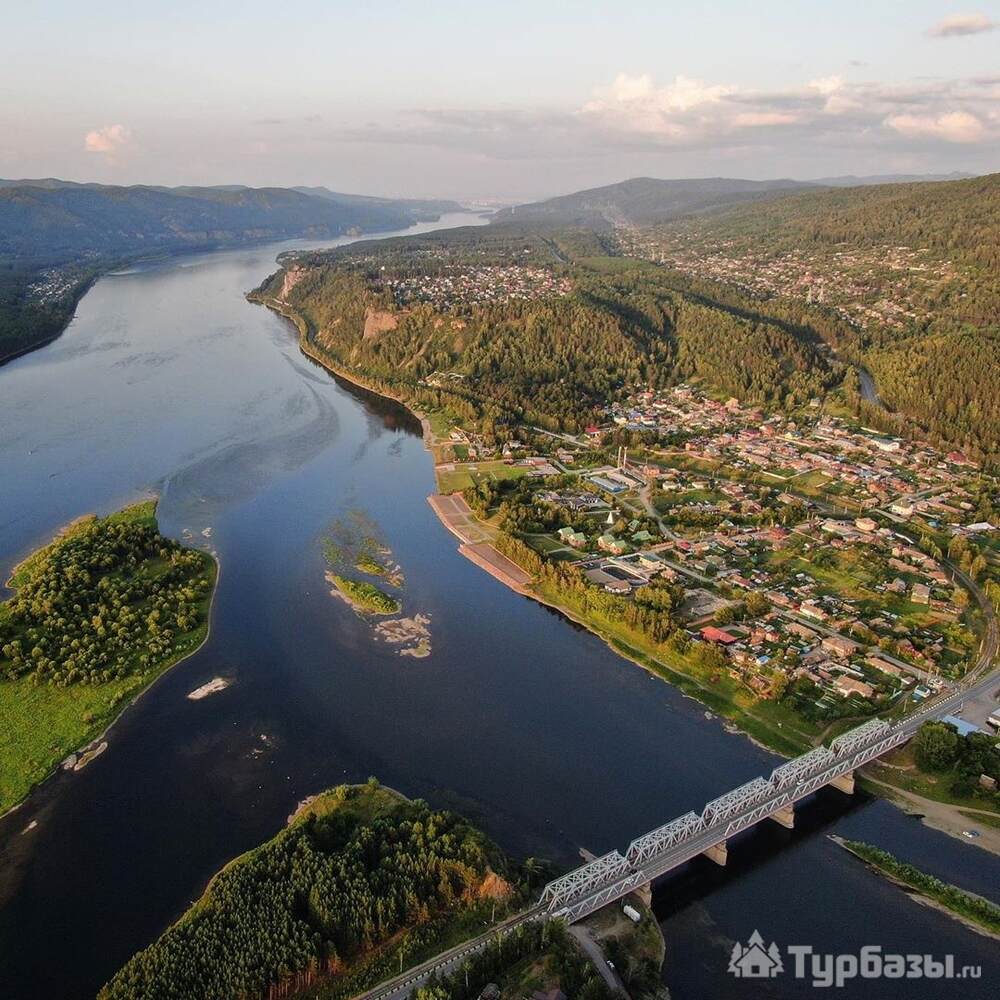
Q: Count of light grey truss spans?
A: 5